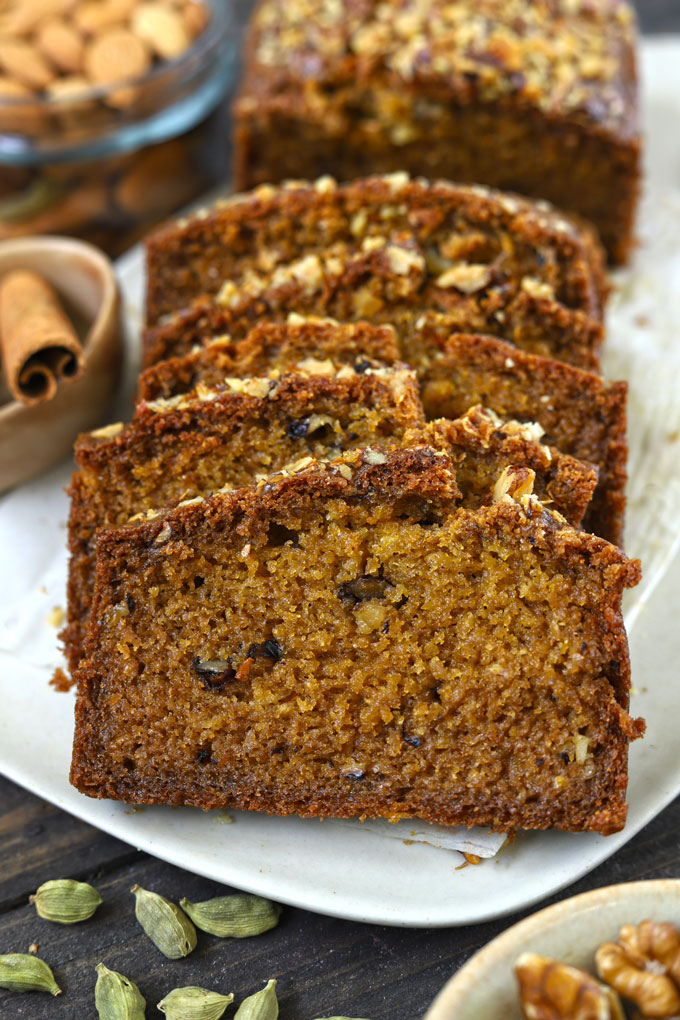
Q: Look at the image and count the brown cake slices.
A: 5